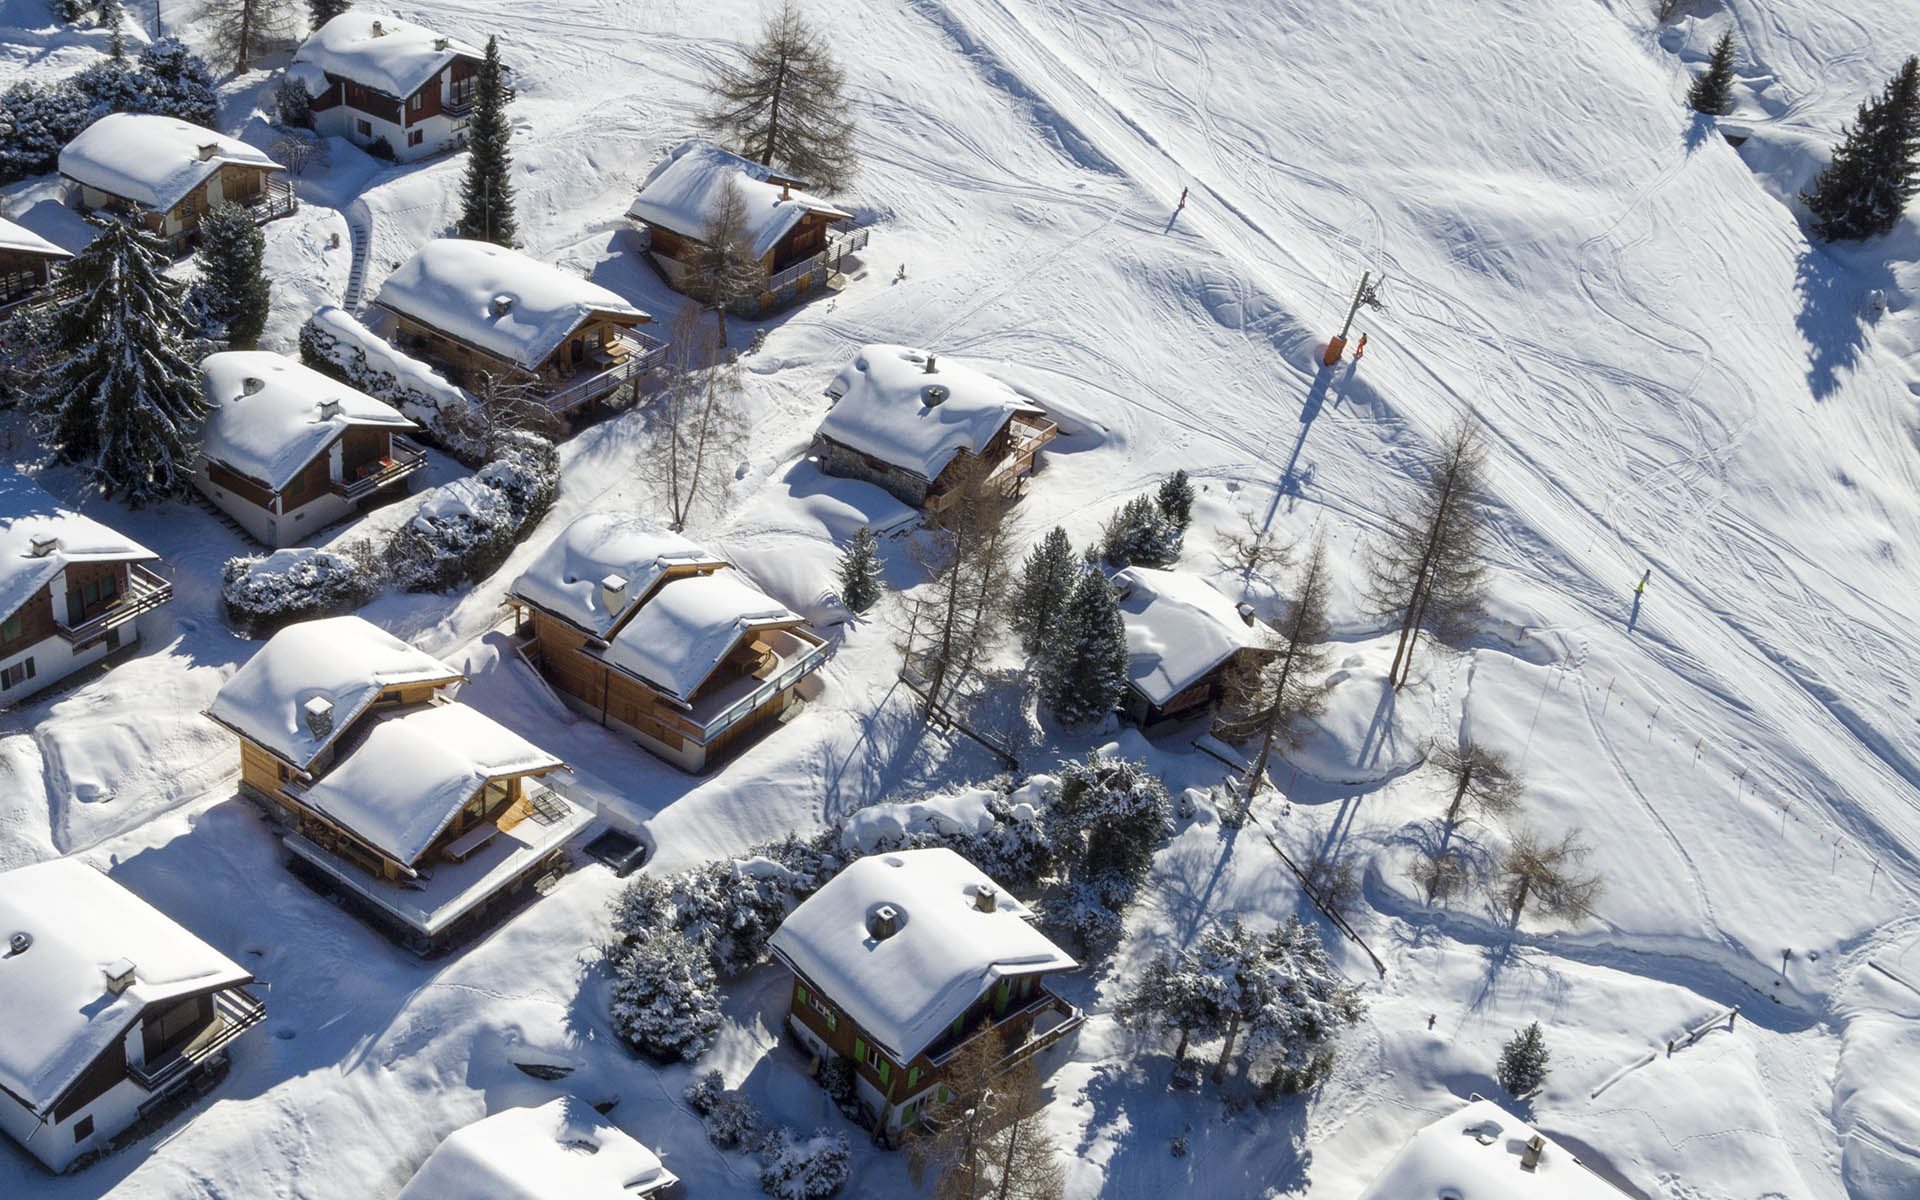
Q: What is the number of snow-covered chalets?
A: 15